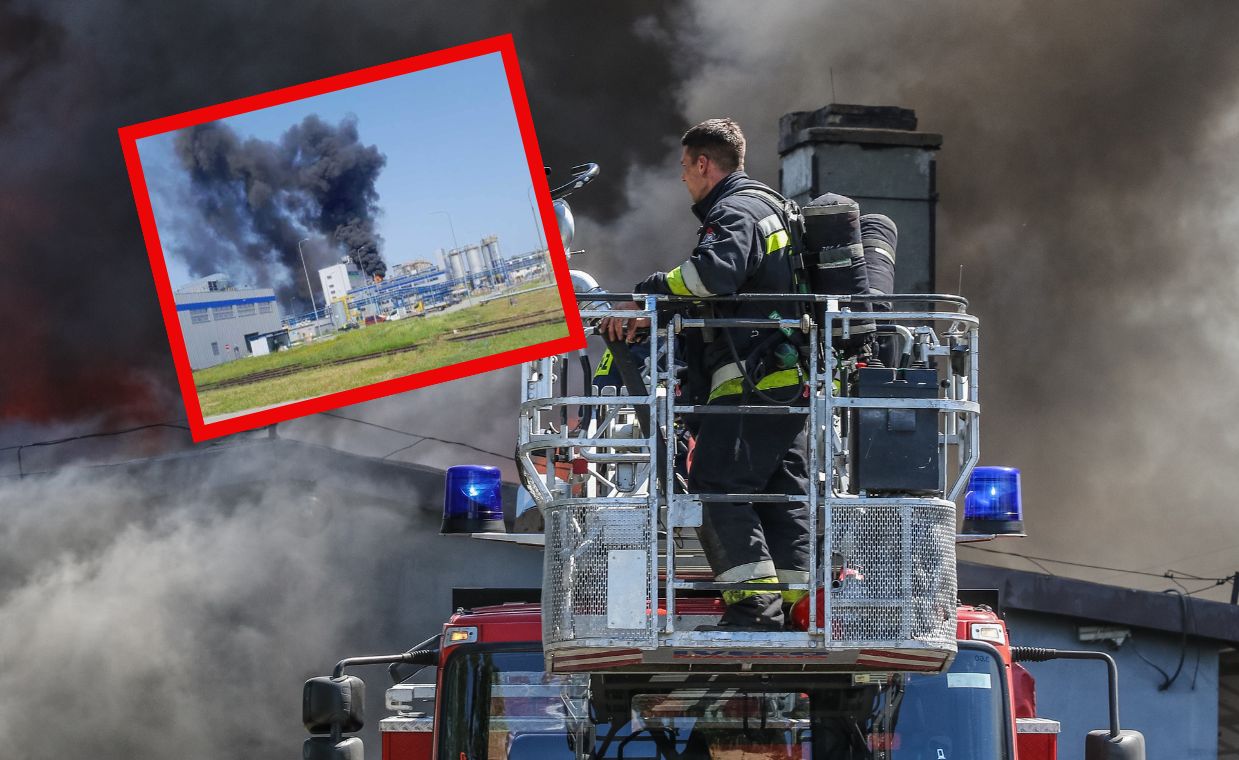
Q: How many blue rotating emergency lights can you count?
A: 2